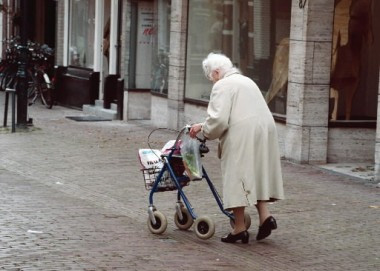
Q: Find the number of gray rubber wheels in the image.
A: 4